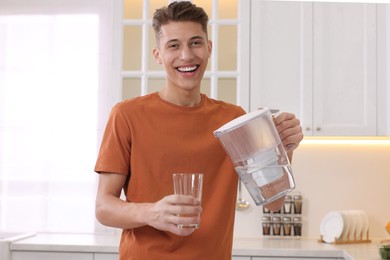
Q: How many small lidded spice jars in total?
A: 8